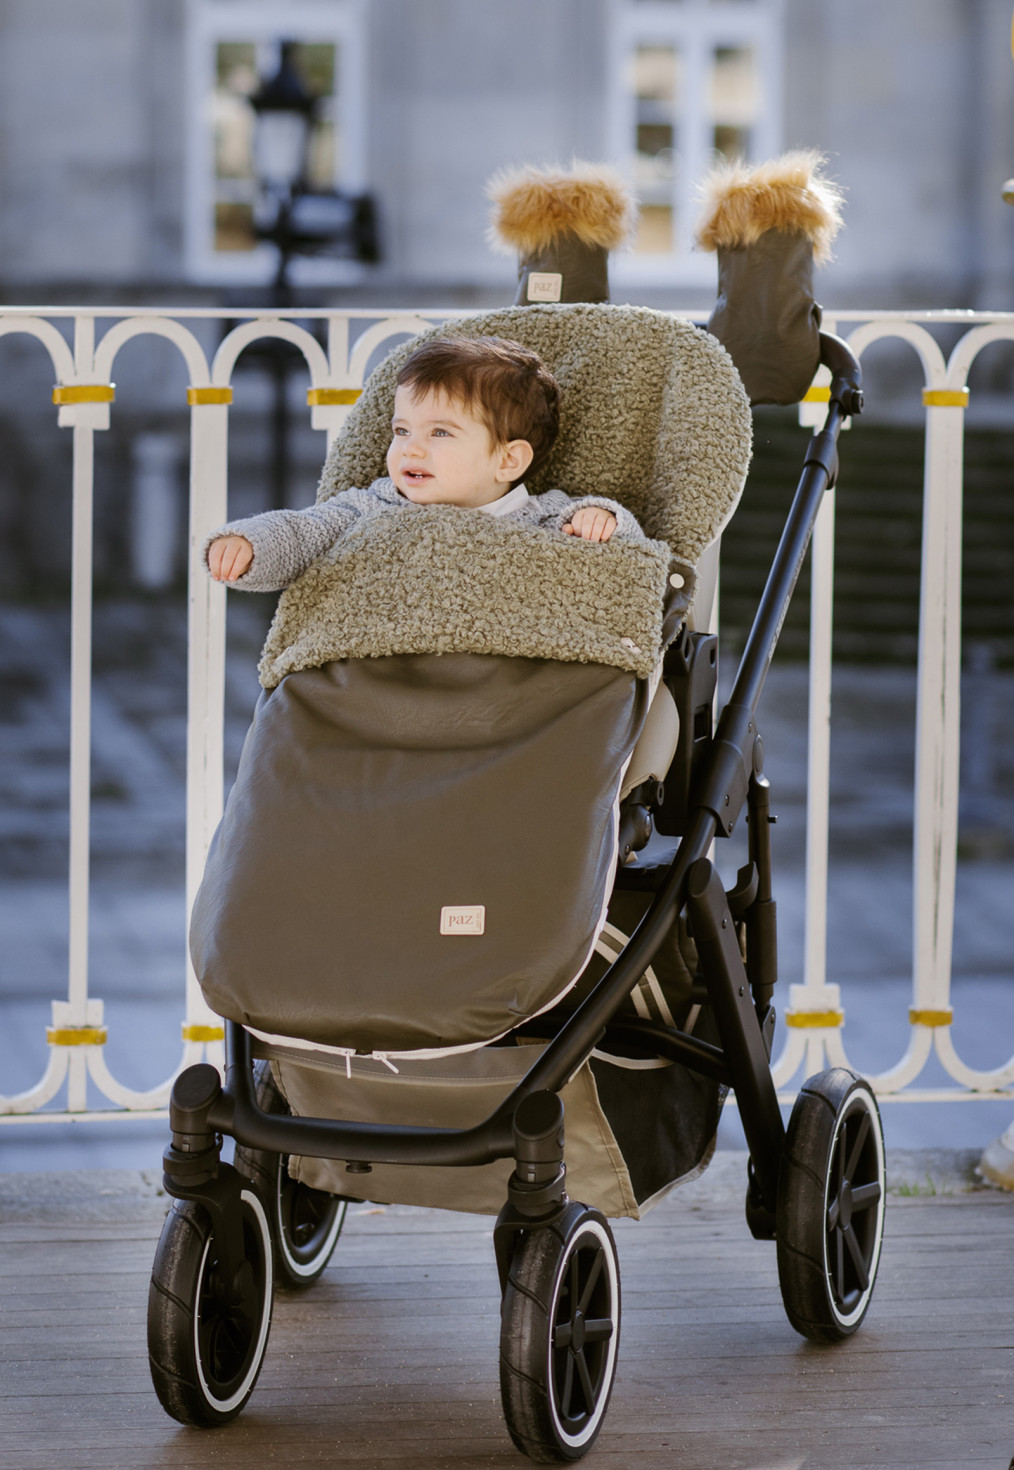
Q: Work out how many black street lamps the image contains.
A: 1